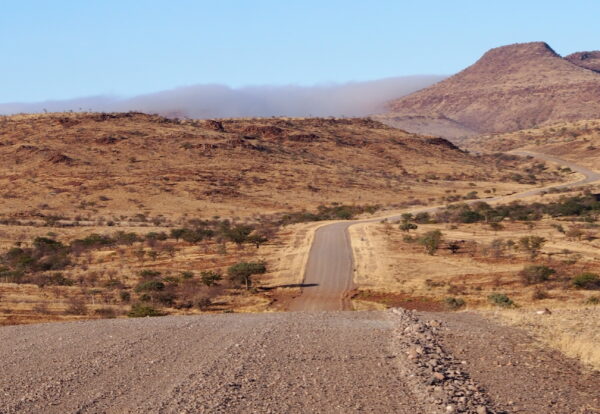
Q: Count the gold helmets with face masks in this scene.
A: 0